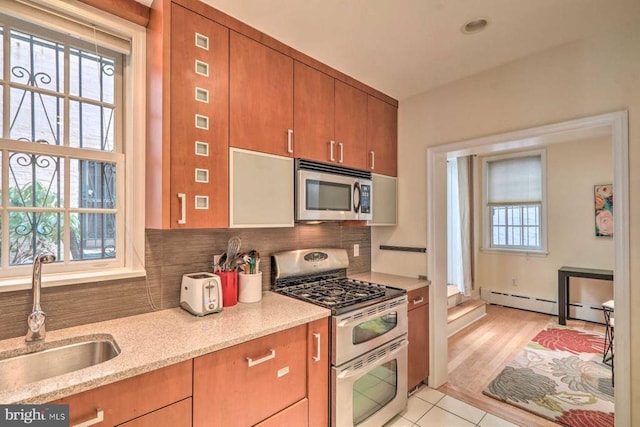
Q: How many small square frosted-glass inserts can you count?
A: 7